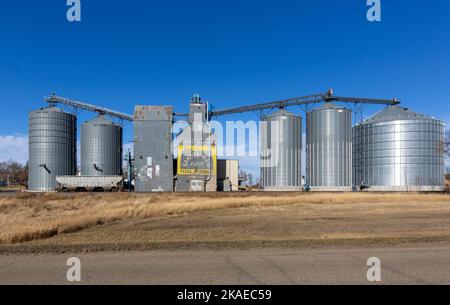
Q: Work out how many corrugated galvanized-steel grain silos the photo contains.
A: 5